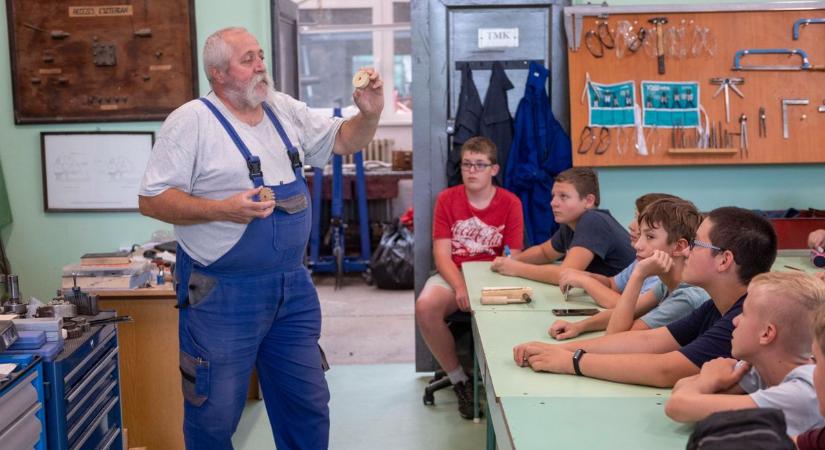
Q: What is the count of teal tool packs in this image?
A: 2